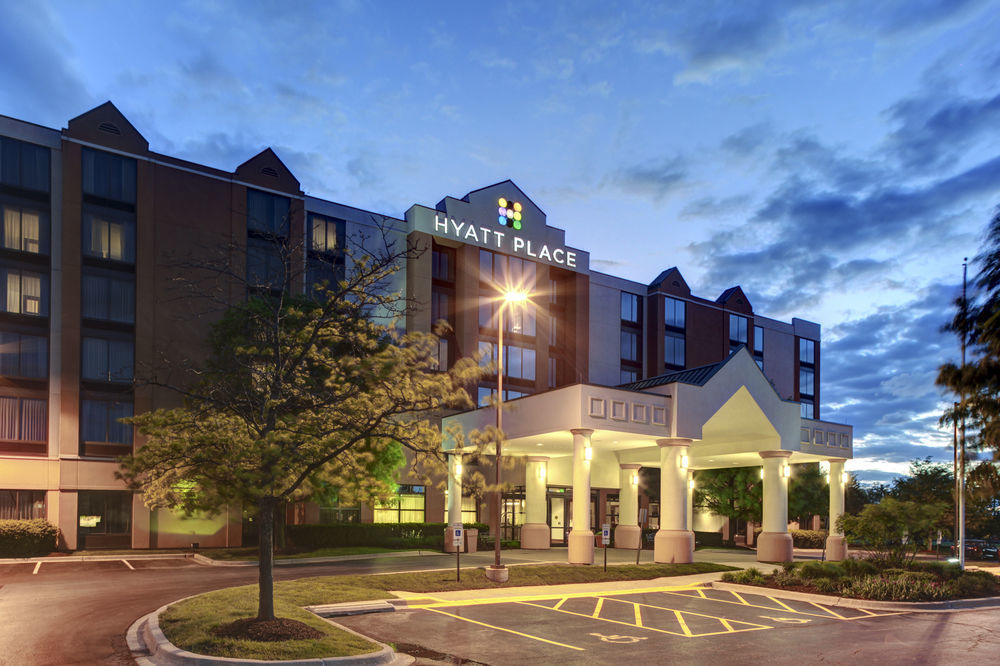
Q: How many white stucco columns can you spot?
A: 8